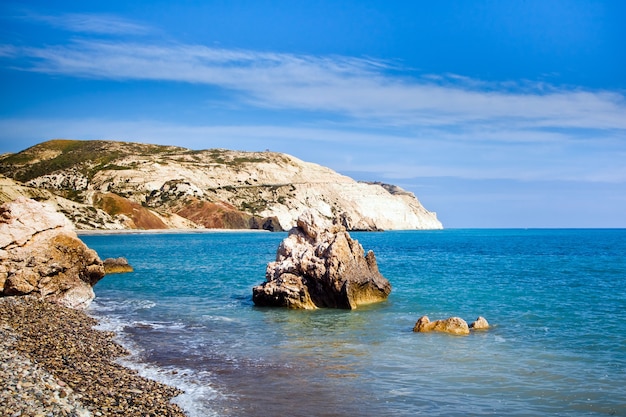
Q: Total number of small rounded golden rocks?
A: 2